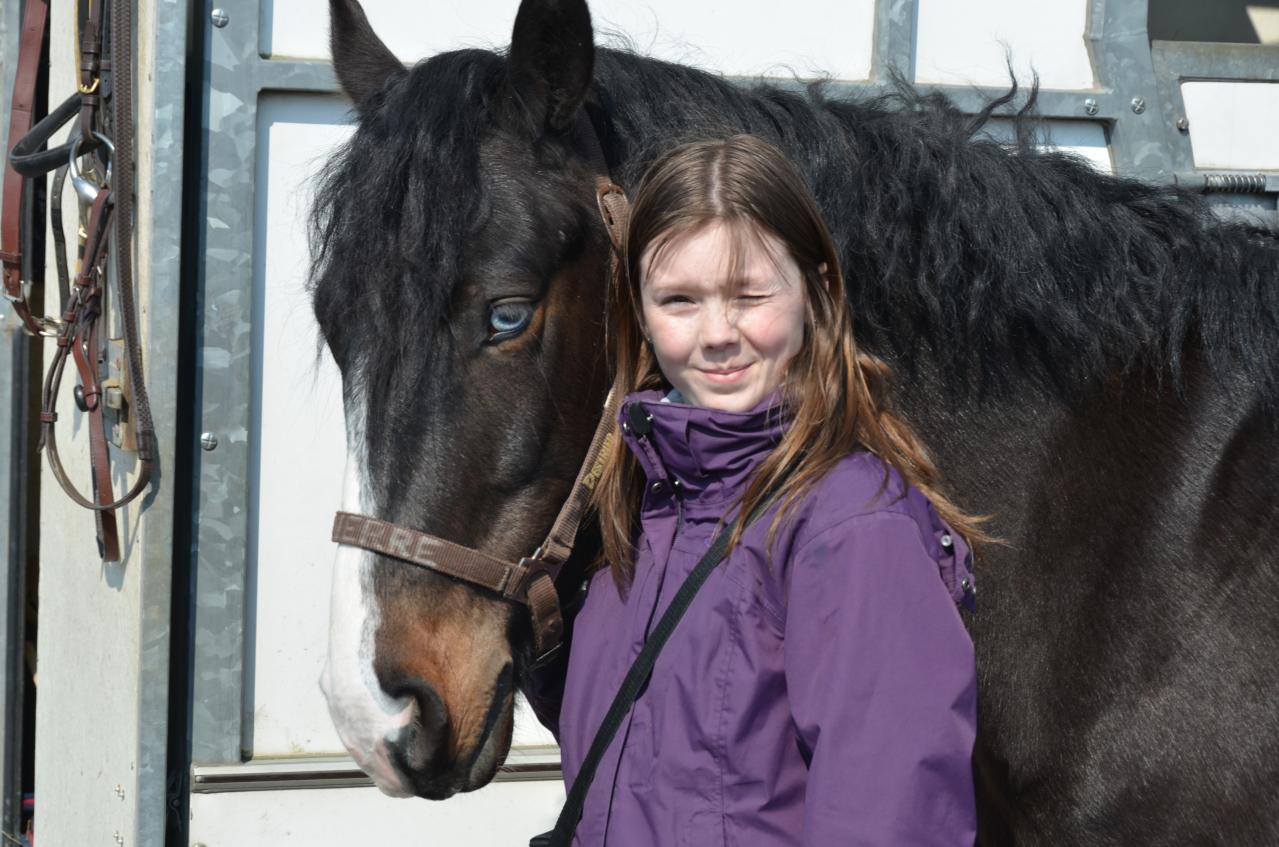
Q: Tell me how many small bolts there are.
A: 5